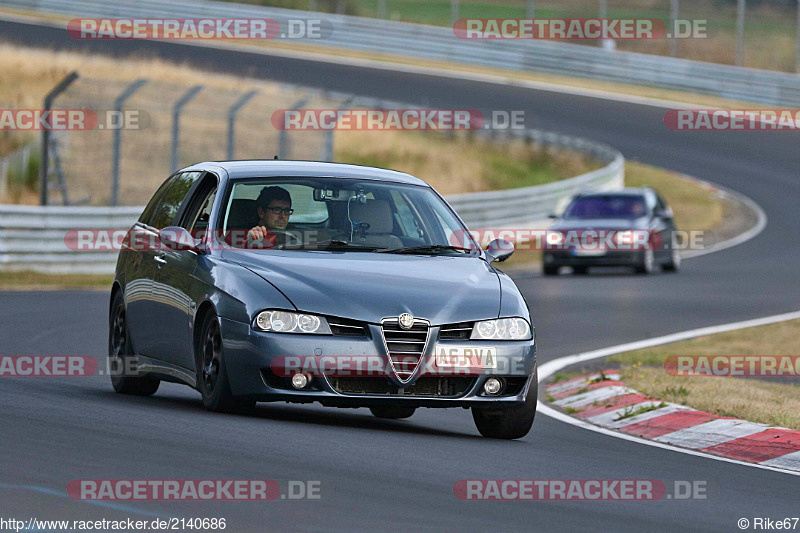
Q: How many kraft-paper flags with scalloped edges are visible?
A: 0